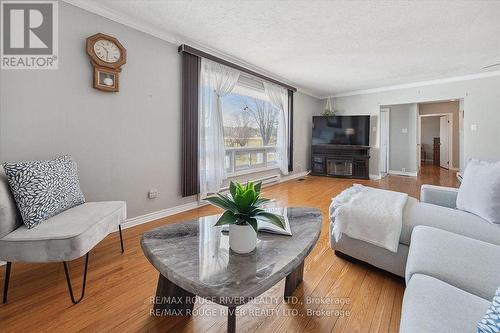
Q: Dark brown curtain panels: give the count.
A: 2